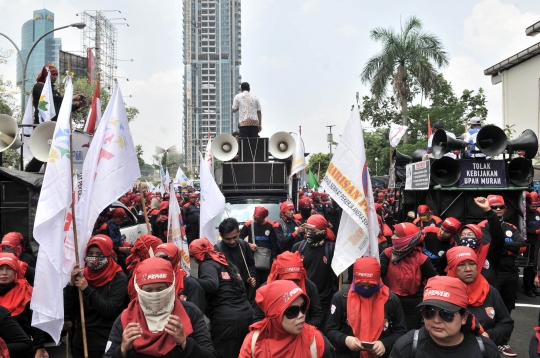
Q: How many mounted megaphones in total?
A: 11